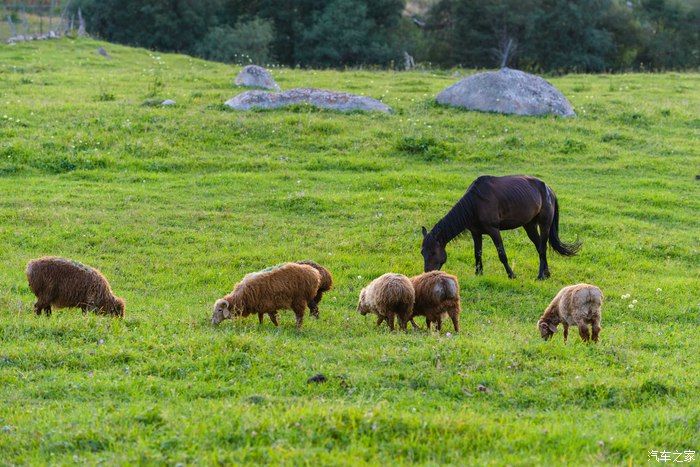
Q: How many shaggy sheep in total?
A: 6